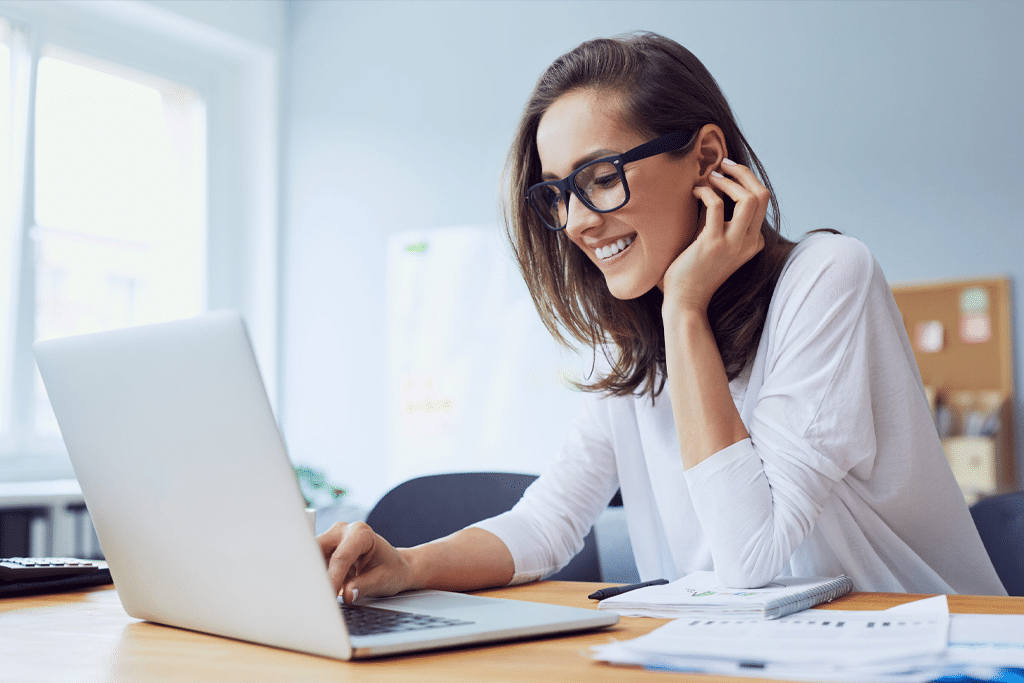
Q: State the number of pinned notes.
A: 3